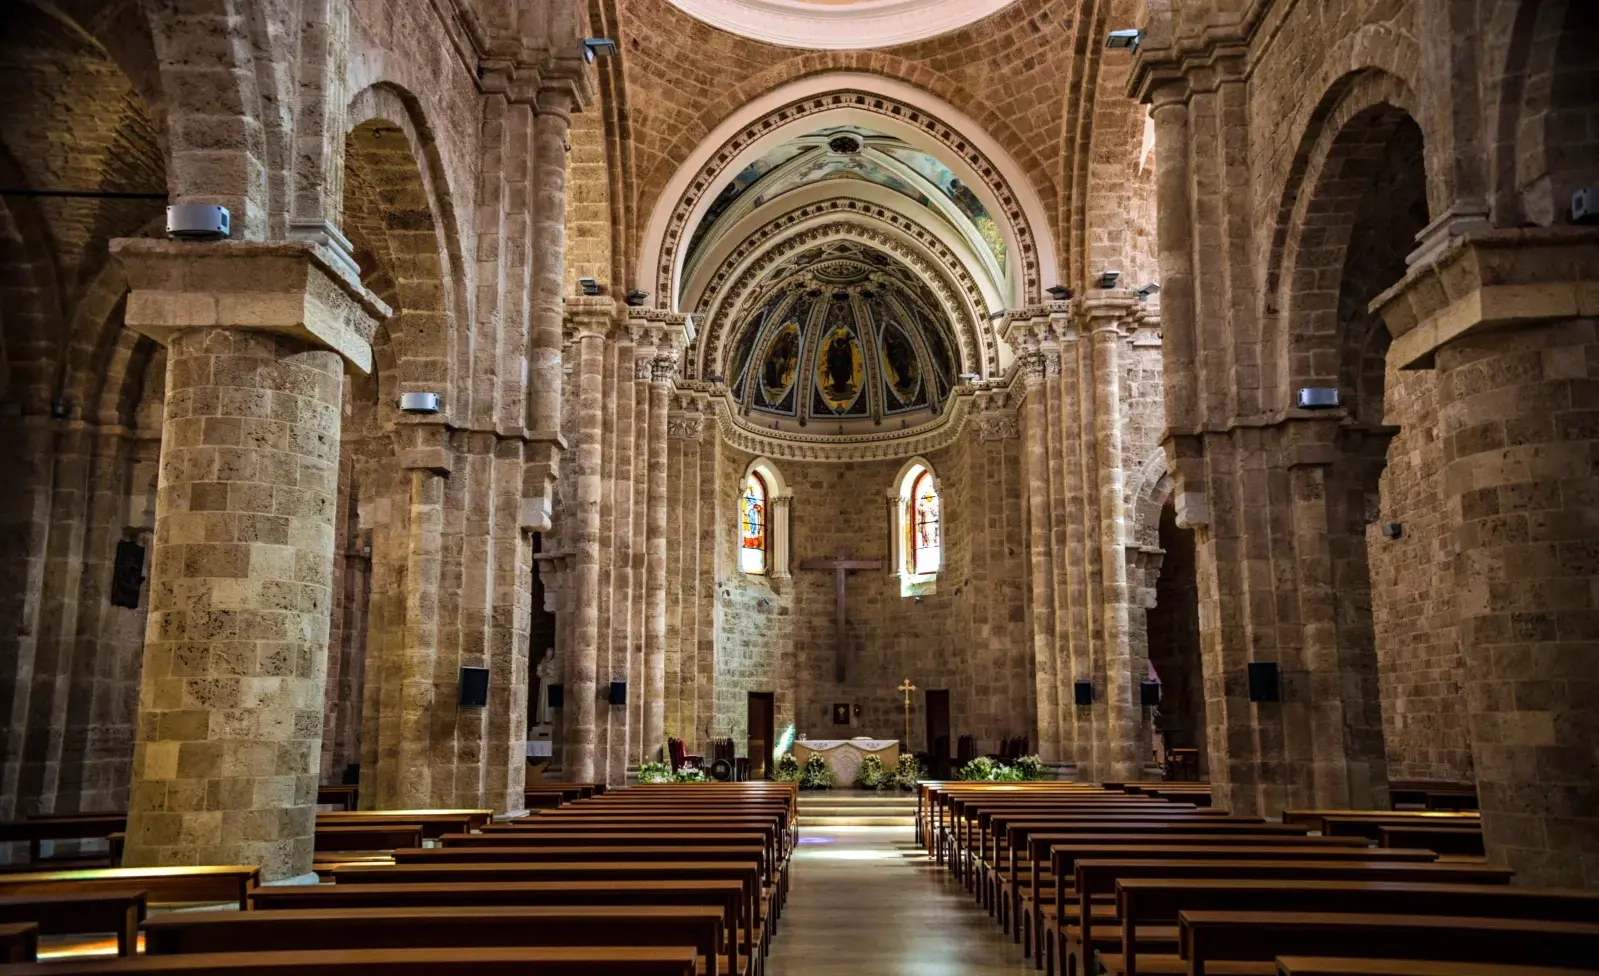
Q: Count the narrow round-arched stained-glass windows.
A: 2